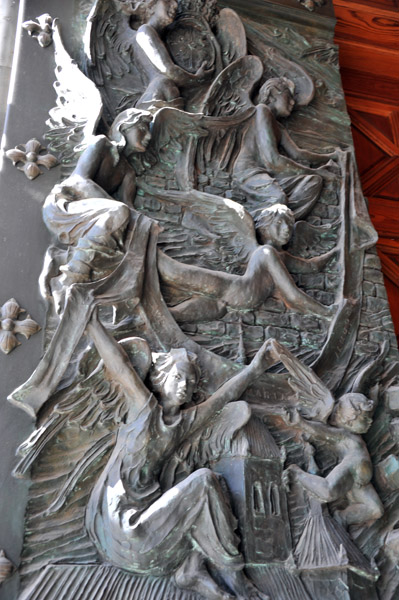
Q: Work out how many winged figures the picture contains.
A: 6